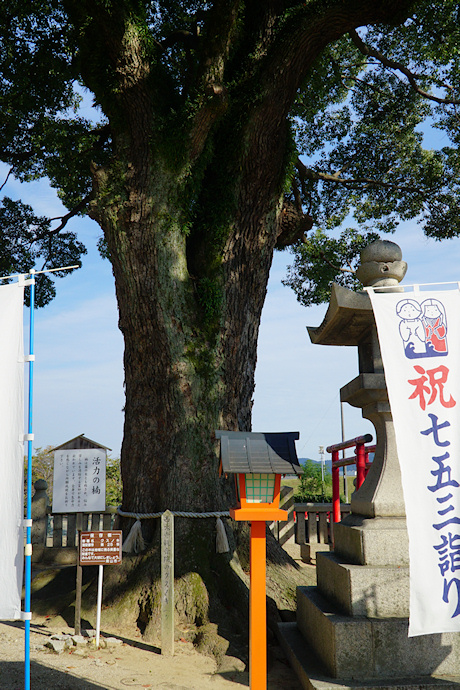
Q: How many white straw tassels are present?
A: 2